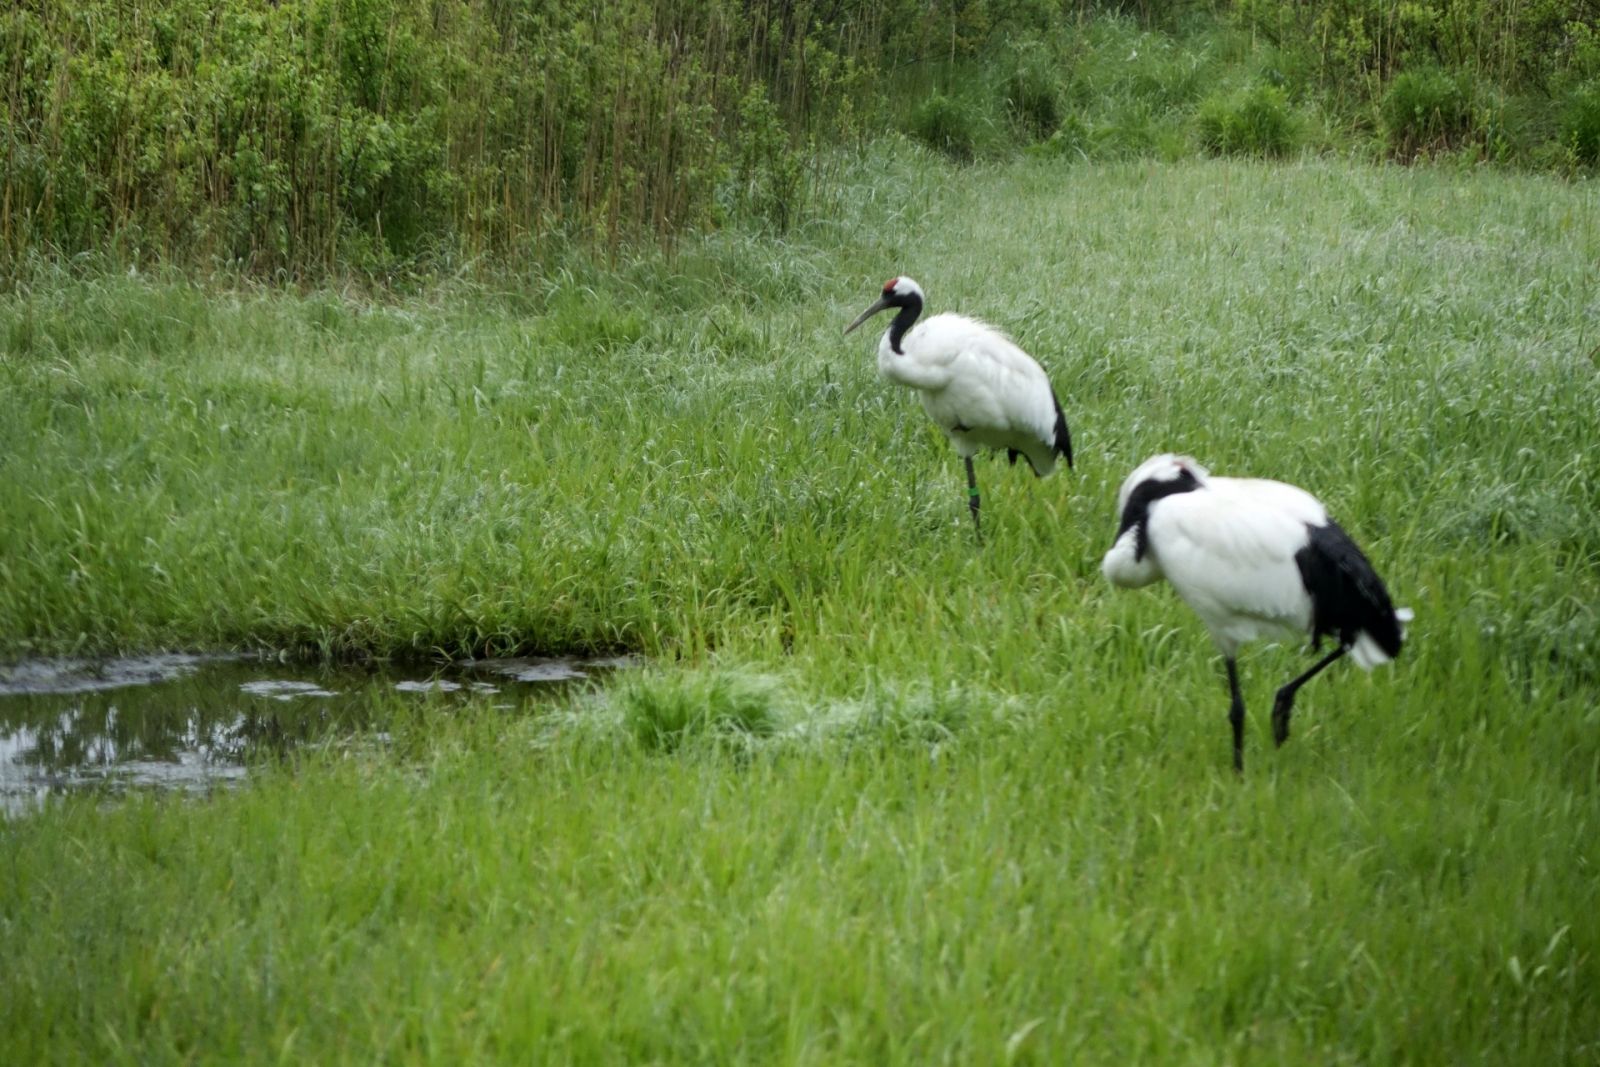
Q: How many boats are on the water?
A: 0